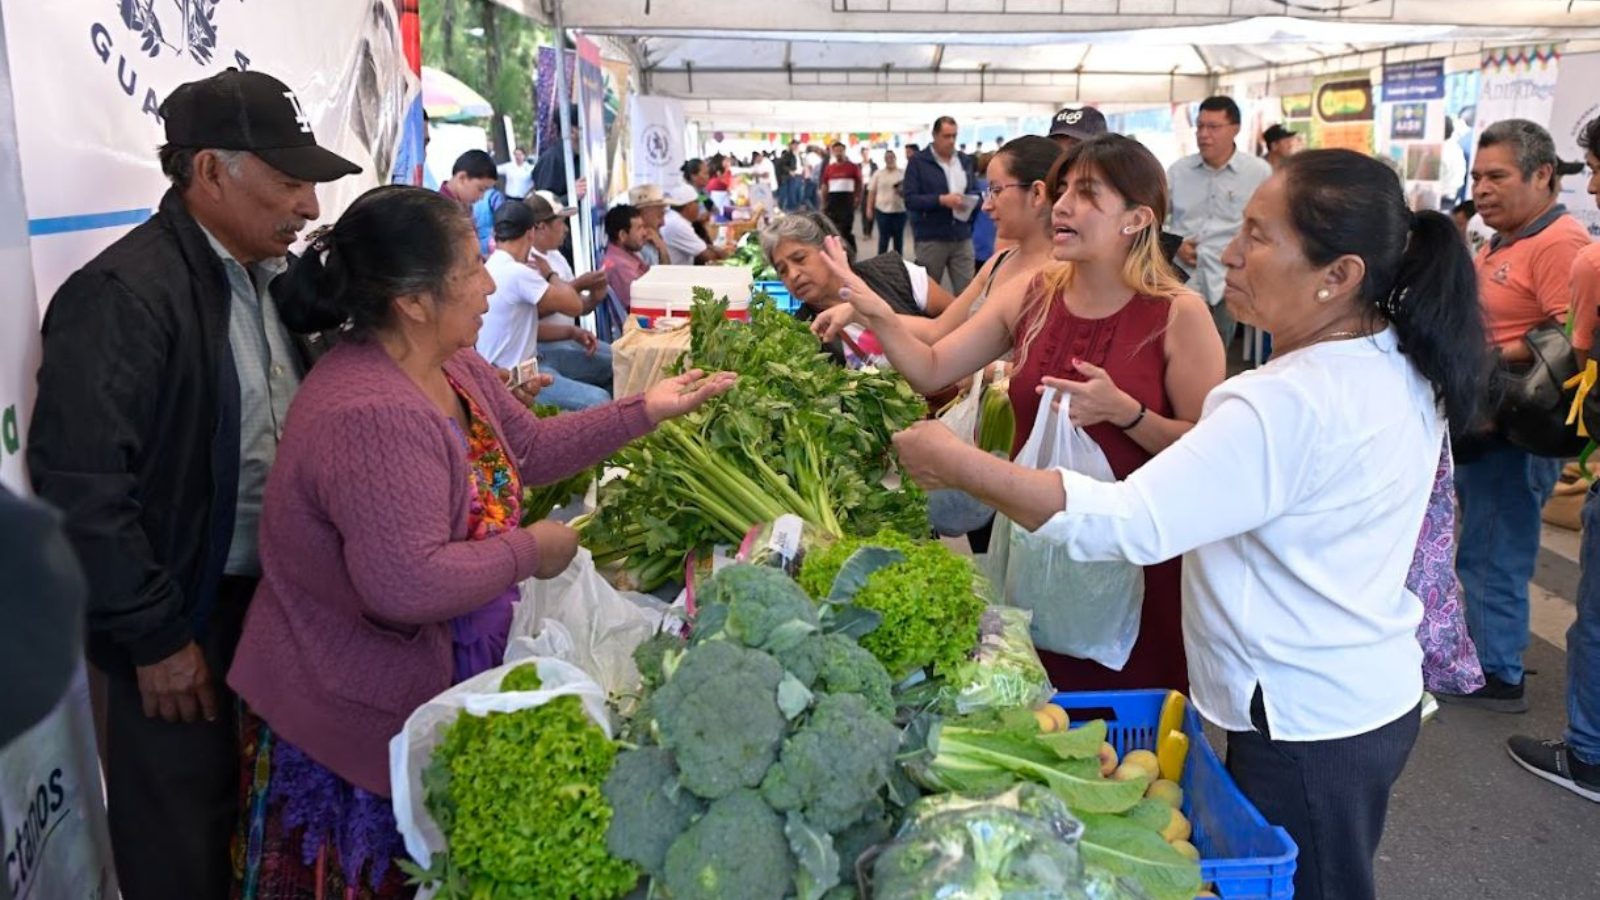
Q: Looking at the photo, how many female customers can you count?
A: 4